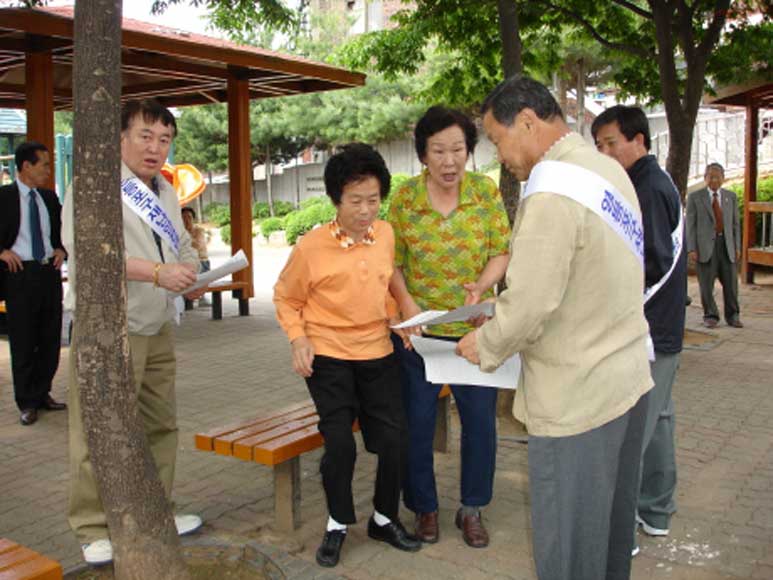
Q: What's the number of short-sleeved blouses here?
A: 1